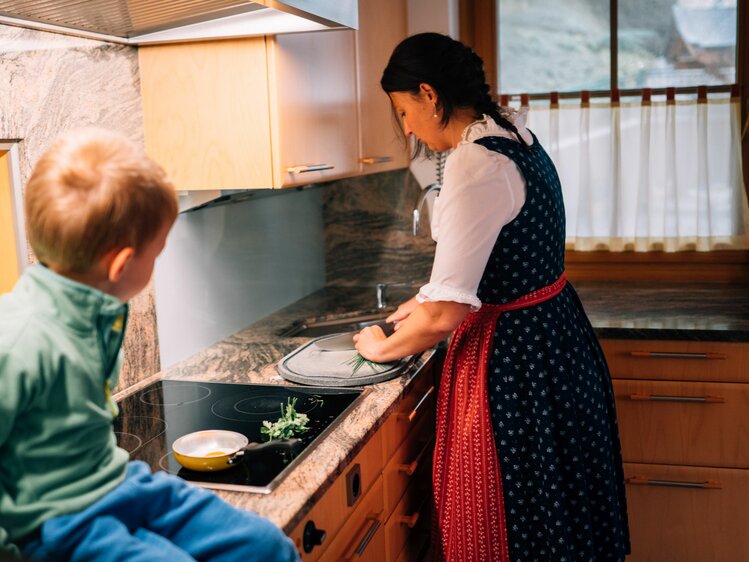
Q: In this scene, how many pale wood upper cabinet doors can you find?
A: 2